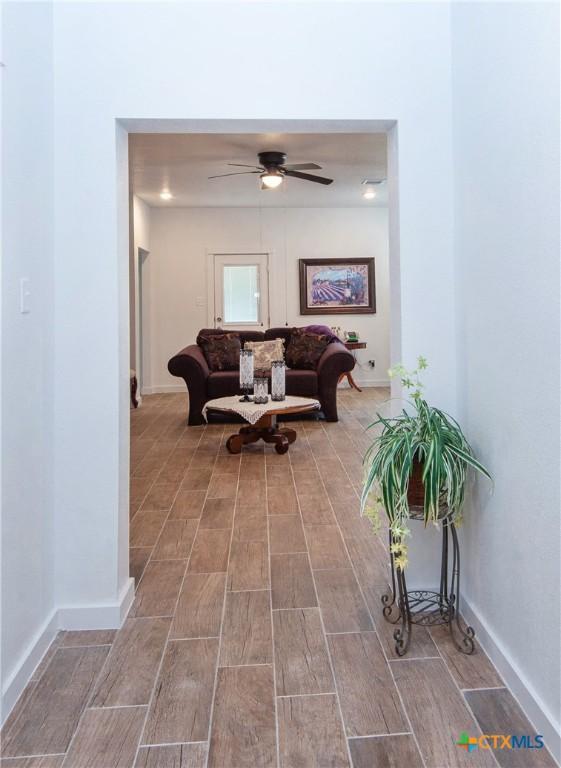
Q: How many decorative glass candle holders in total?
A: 3